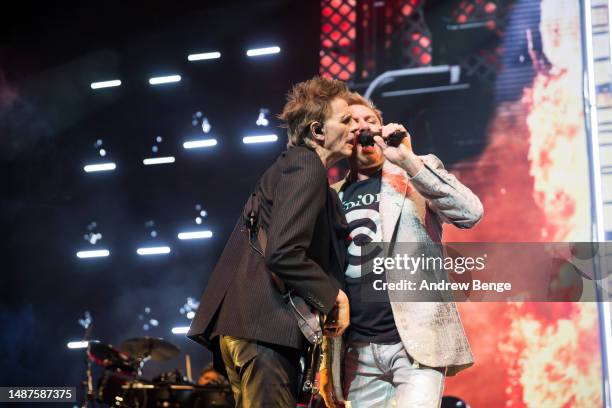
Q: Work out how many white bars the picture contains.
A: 13